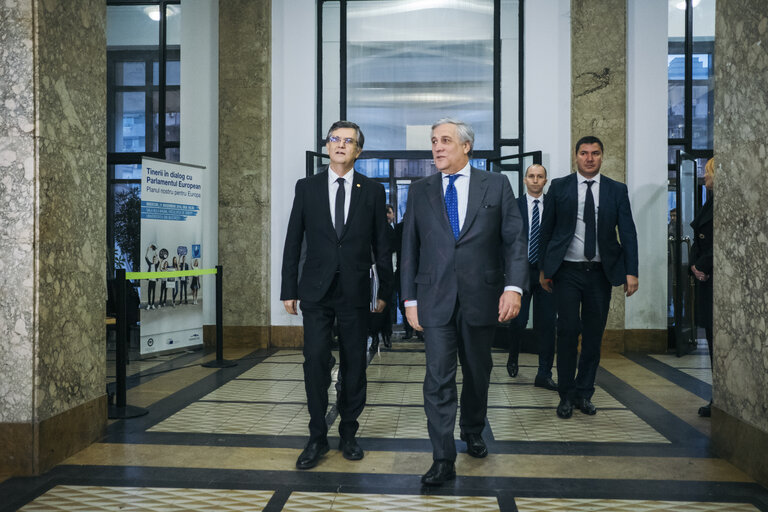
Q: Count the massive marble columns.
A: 4